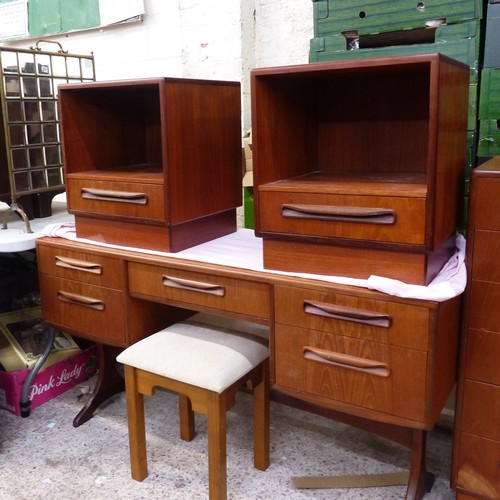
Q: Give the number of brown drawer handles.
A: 7